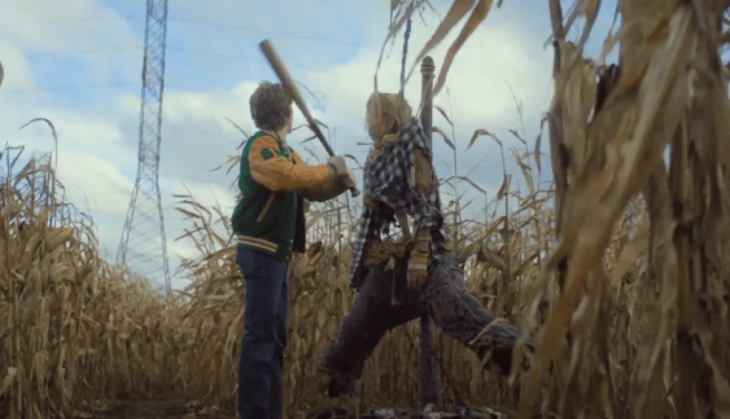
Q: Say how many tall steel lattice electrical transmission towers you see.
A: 1